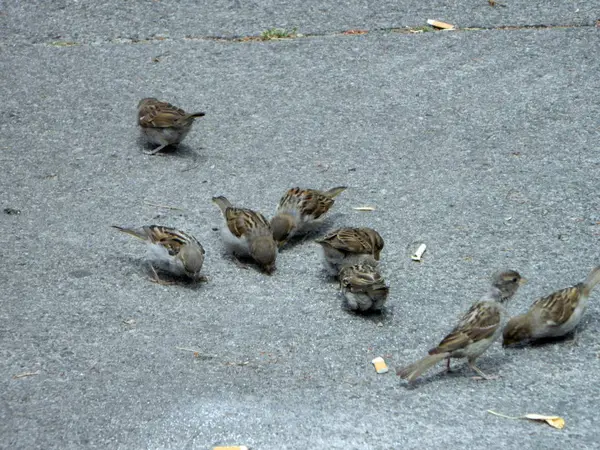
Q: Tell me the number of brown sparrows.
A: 8